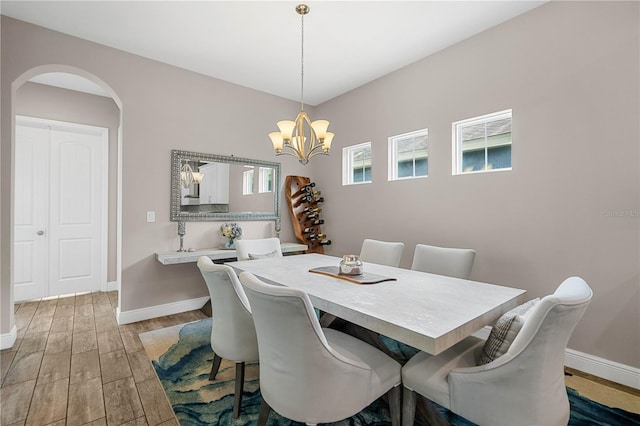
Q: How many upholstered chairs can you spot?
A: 6